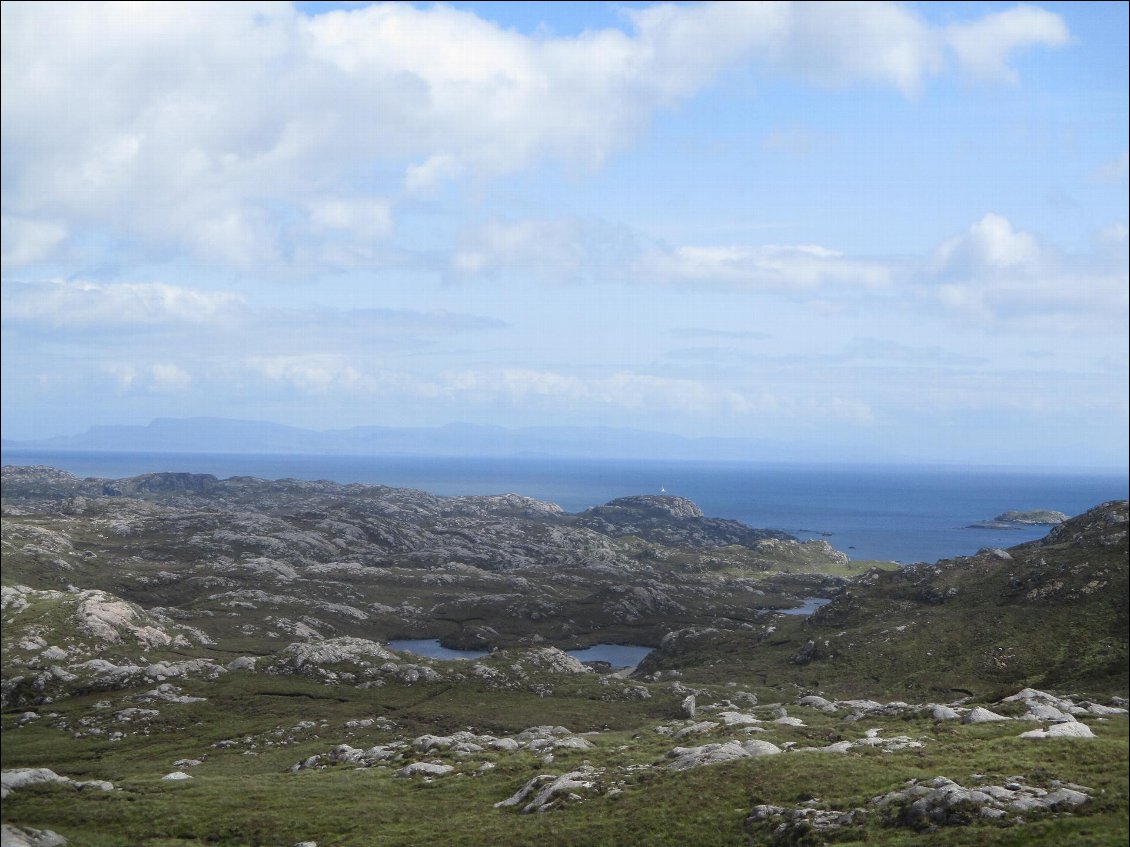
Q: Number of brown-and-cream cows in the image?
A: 0